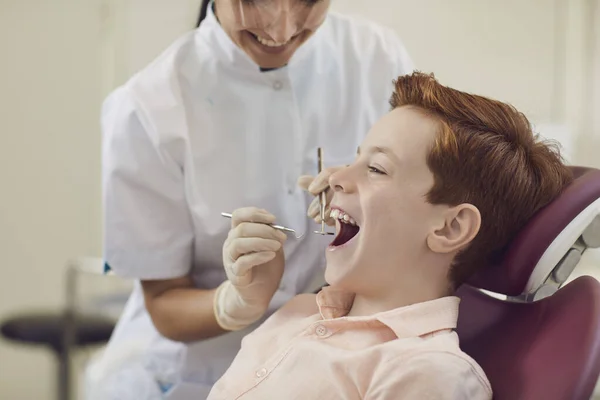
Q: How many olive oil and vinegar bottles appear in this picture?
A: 0